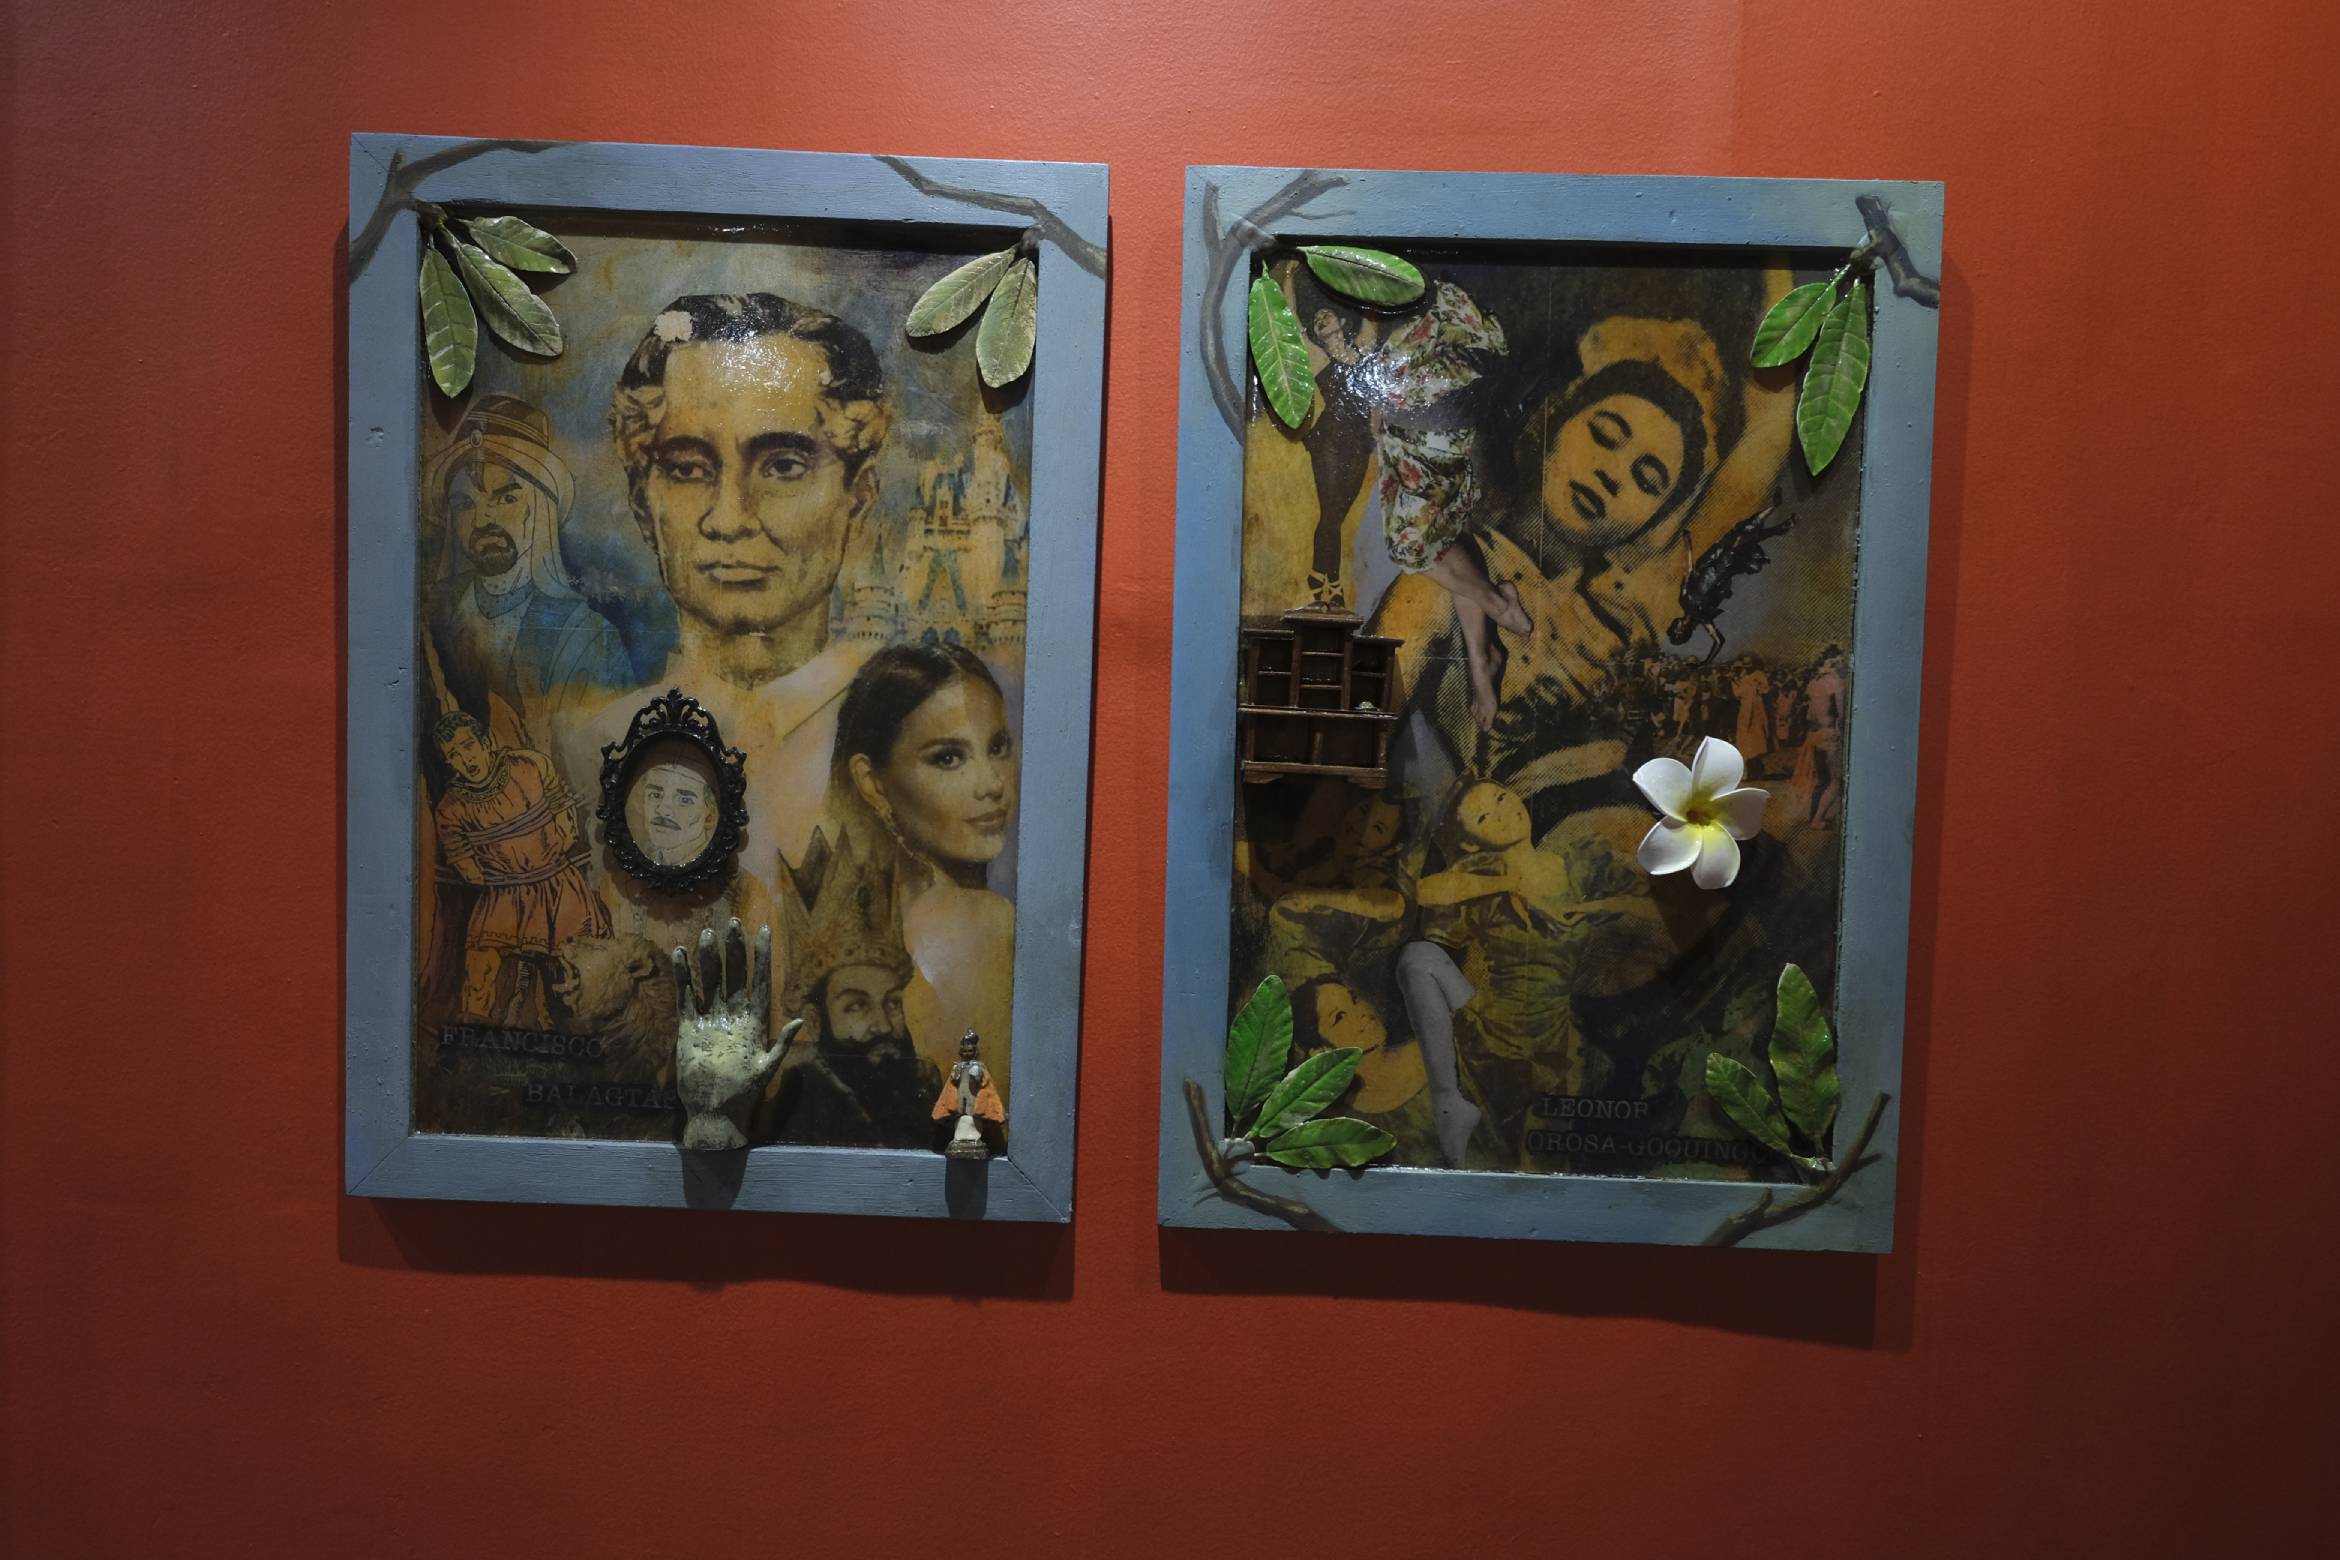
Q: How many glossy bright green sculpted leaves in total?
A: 9